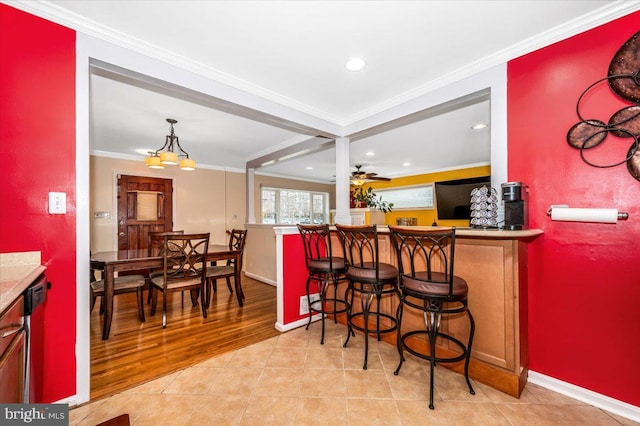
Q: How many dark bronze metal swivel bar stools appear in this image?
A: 3